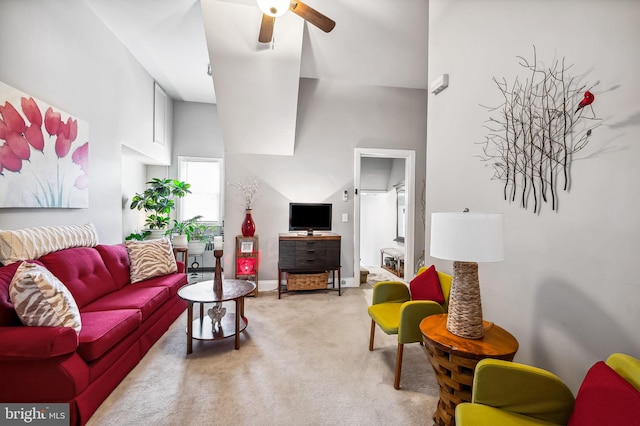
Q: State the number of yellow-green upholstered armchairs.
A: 2